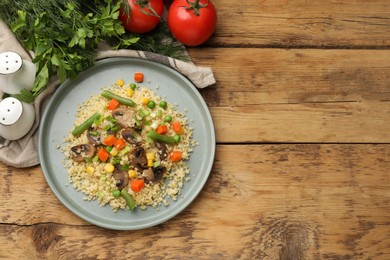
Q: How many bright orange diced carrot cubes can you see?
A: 9